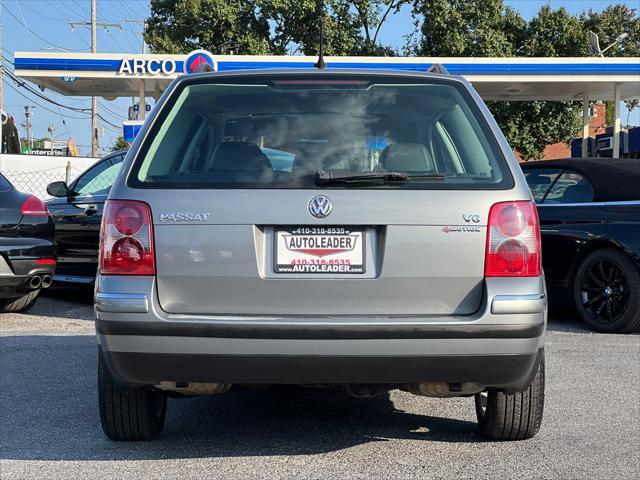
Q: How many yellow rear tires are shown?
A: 0